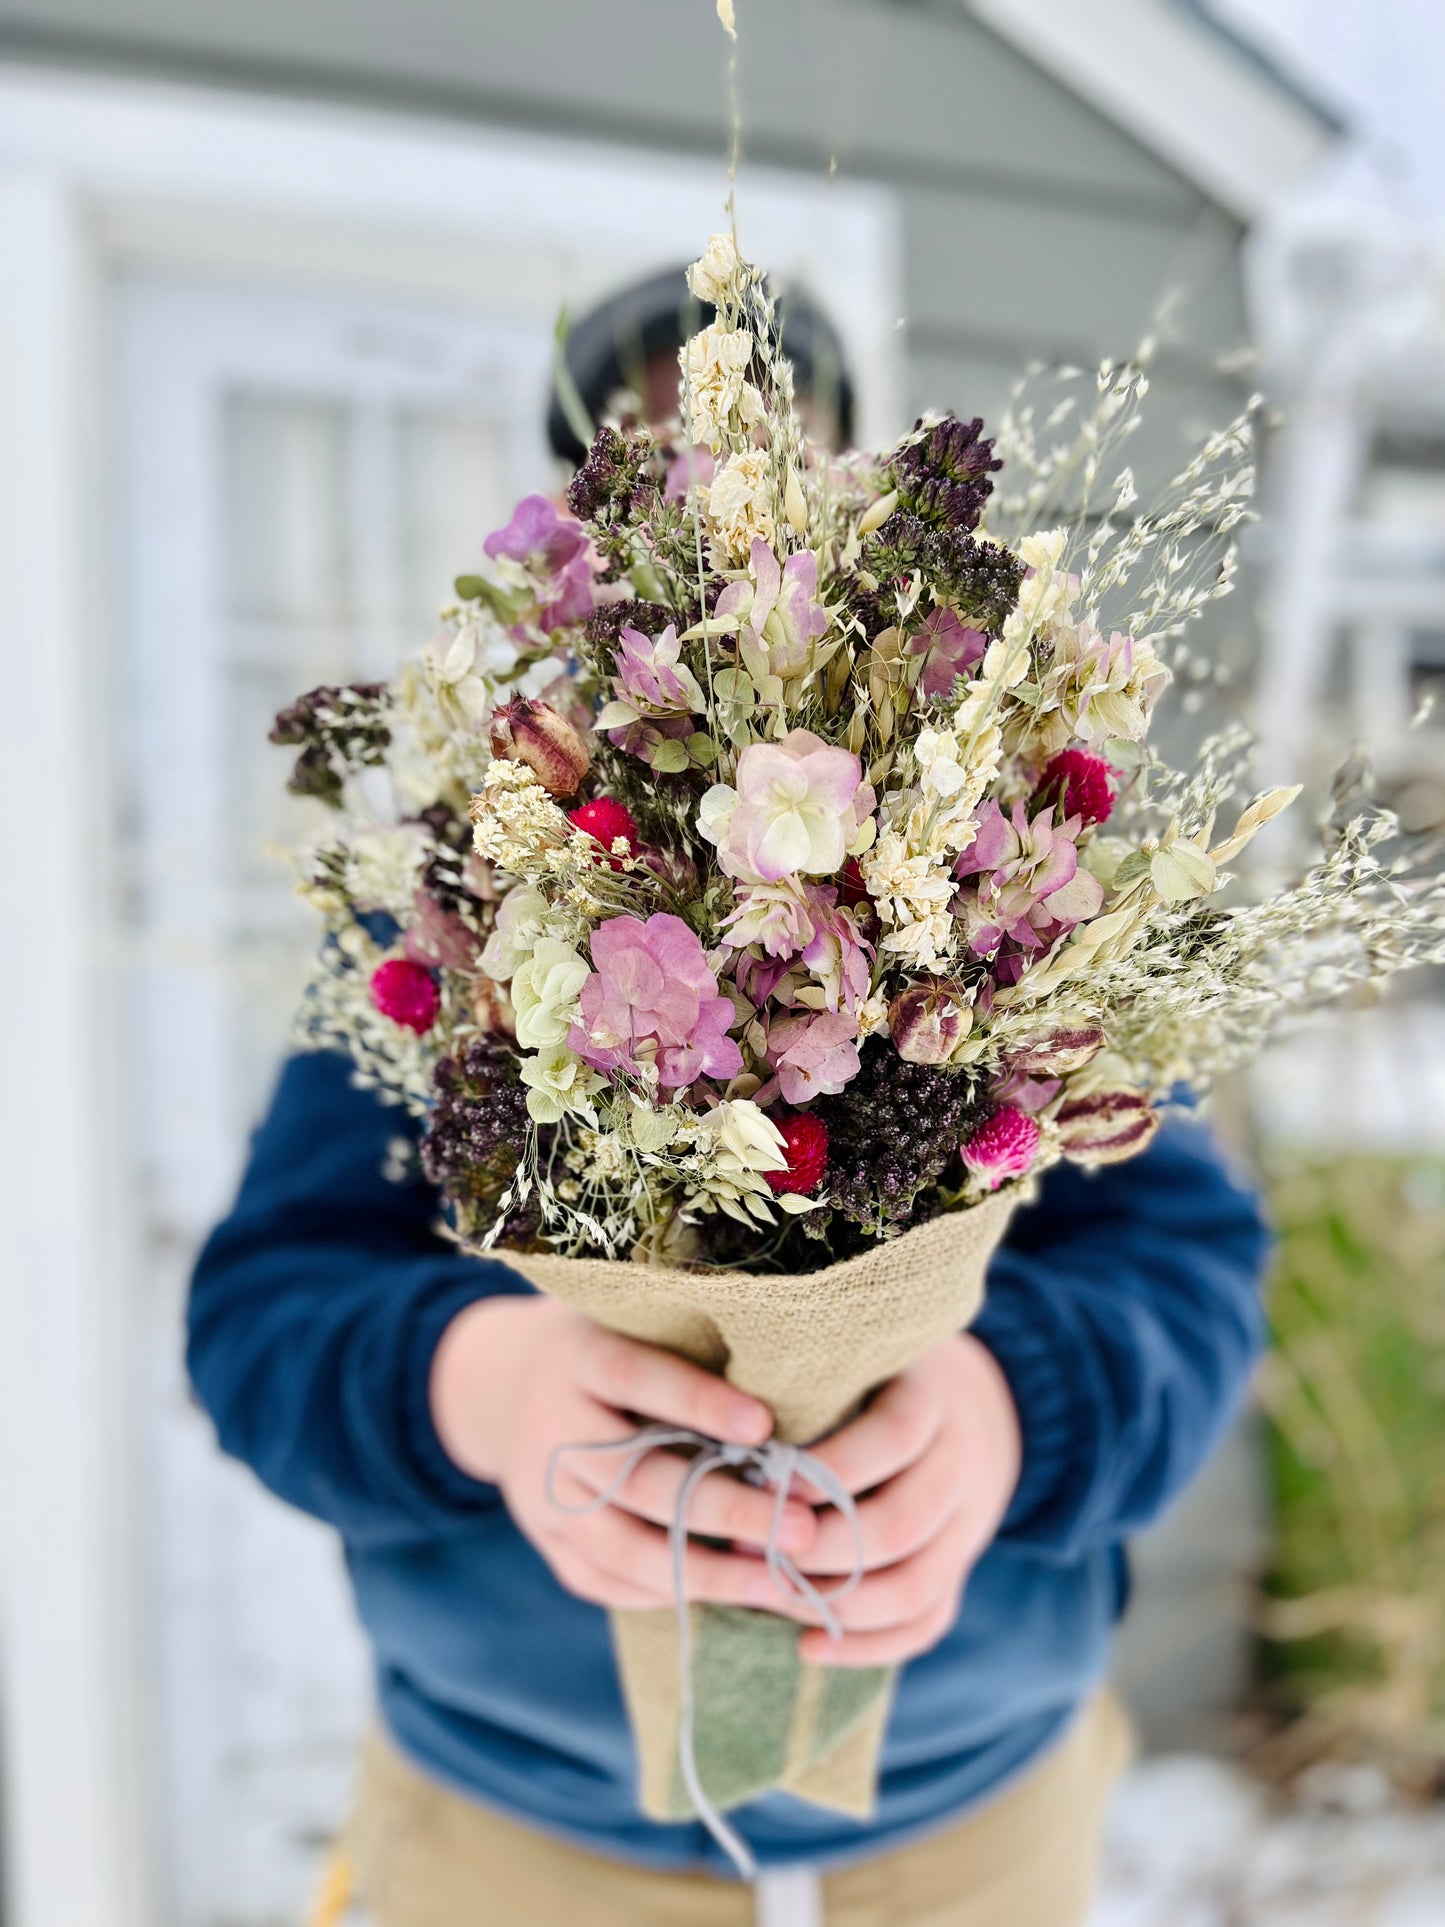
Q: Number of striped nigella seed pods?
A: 4